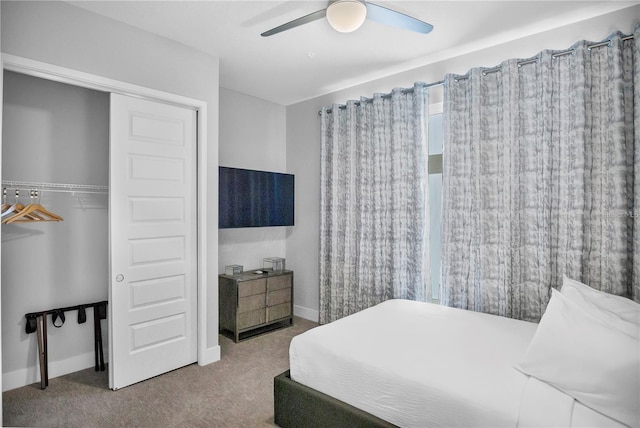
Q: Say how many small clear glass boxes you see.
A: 2